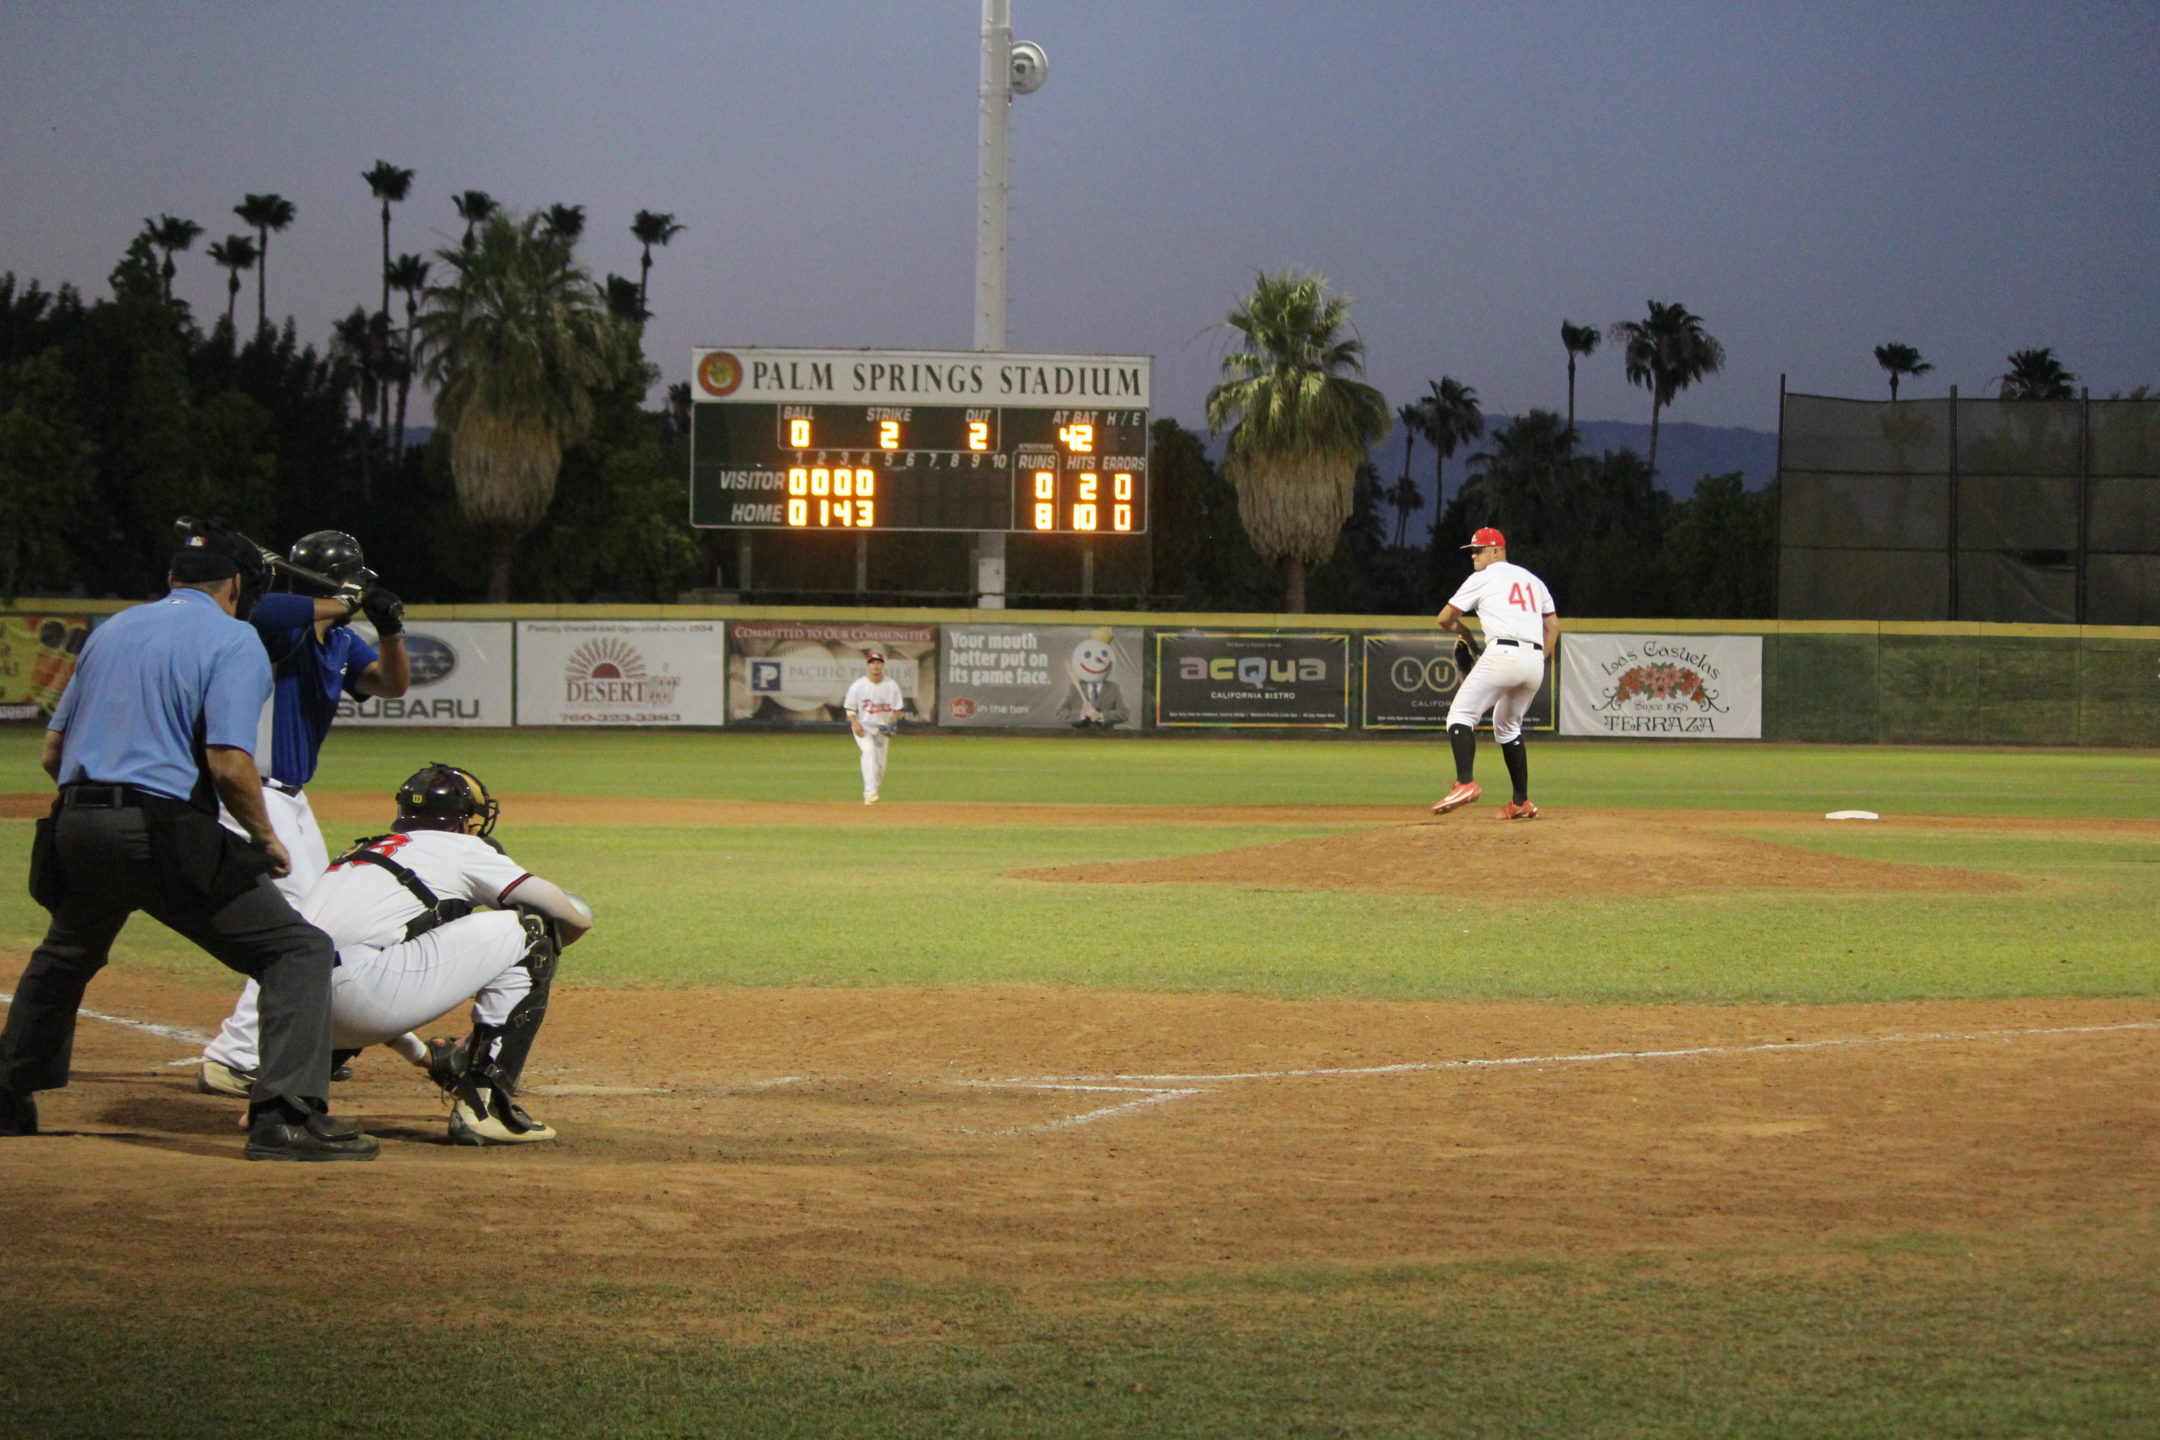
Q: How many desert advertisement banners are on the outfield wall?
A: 1